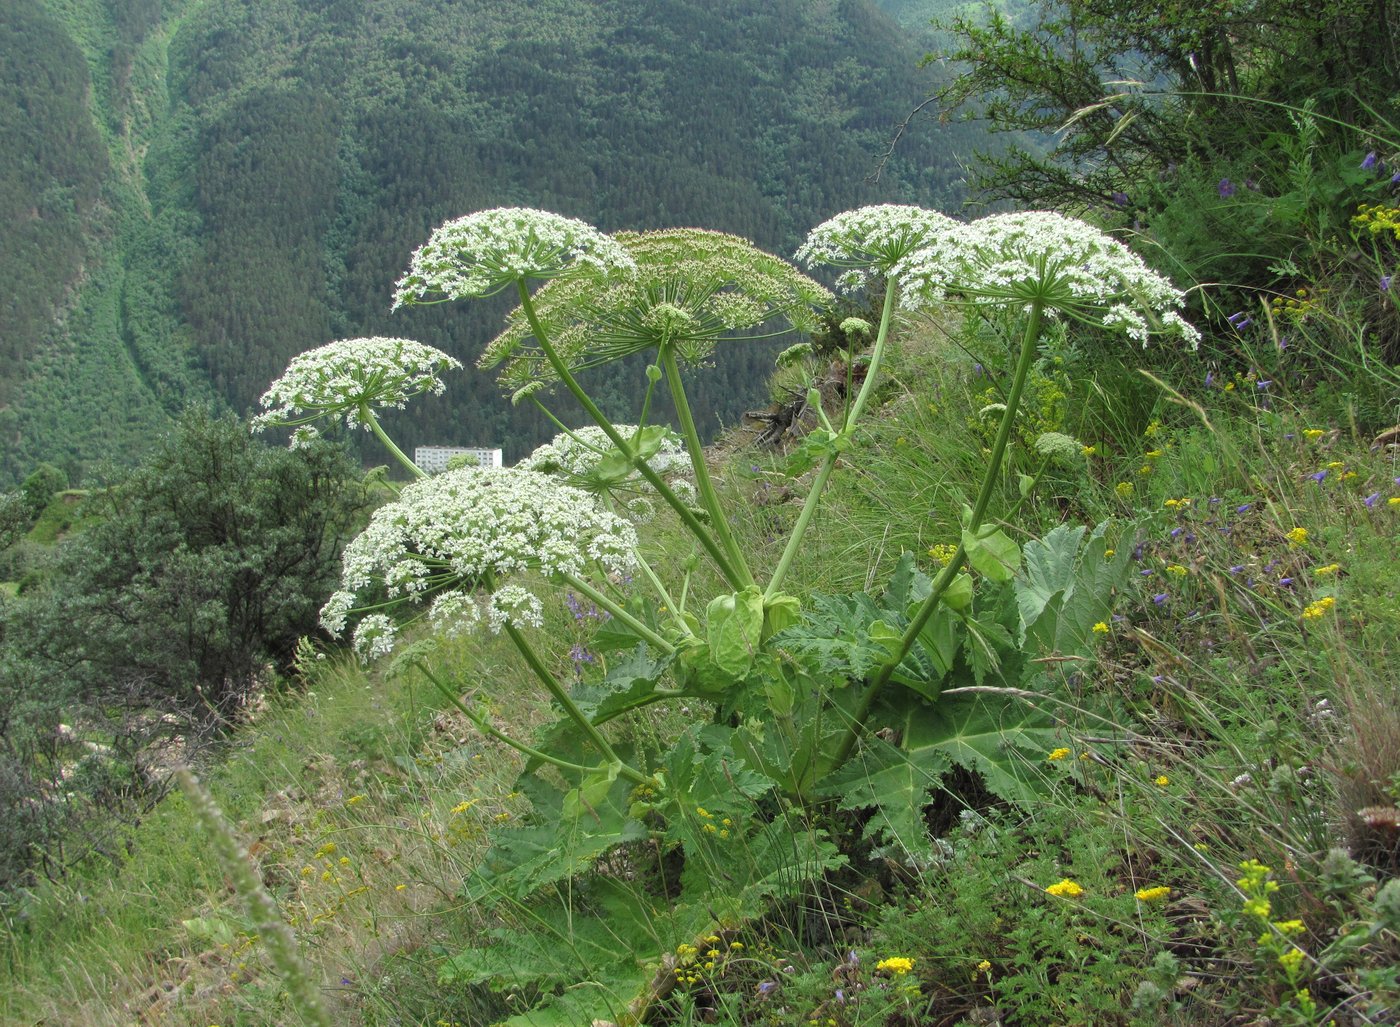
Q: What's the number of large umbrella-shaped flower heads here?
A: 7